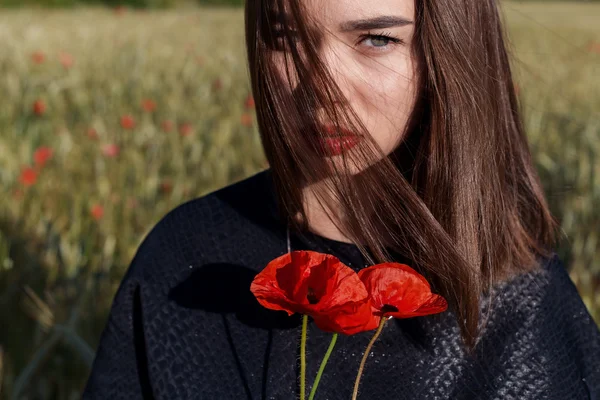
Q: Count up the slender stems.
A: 3